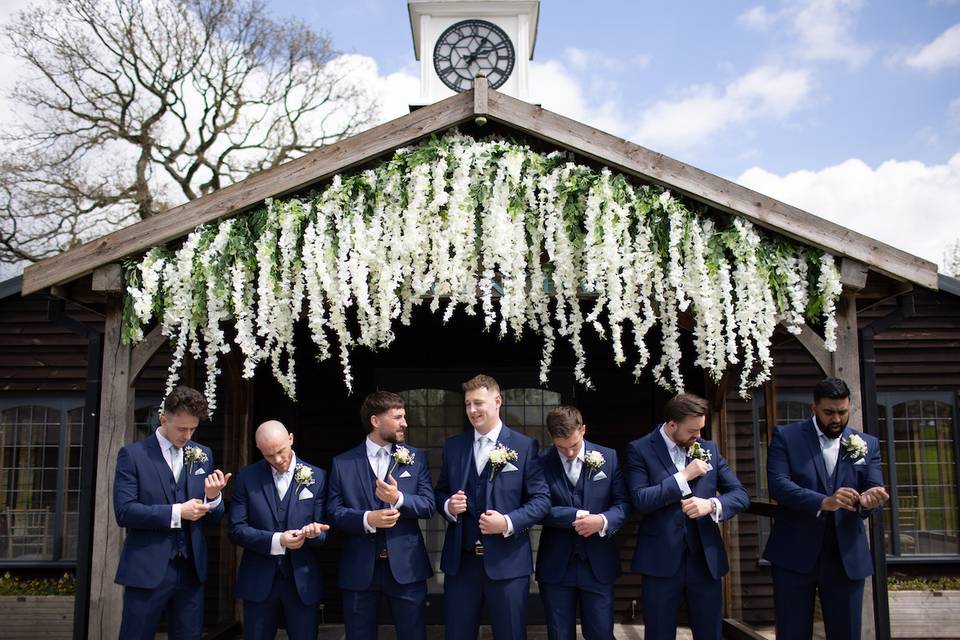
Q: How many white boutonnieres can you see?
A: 7